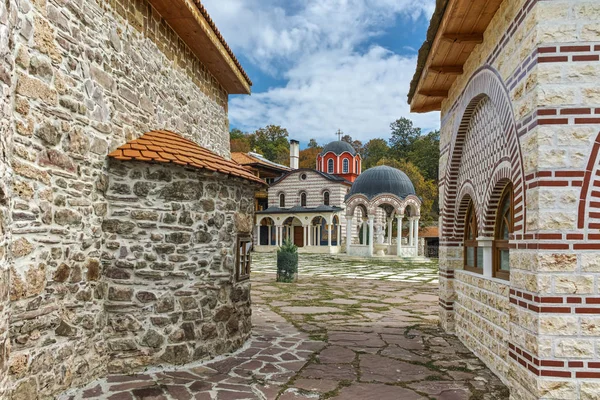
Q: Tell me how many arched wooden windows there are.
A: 2